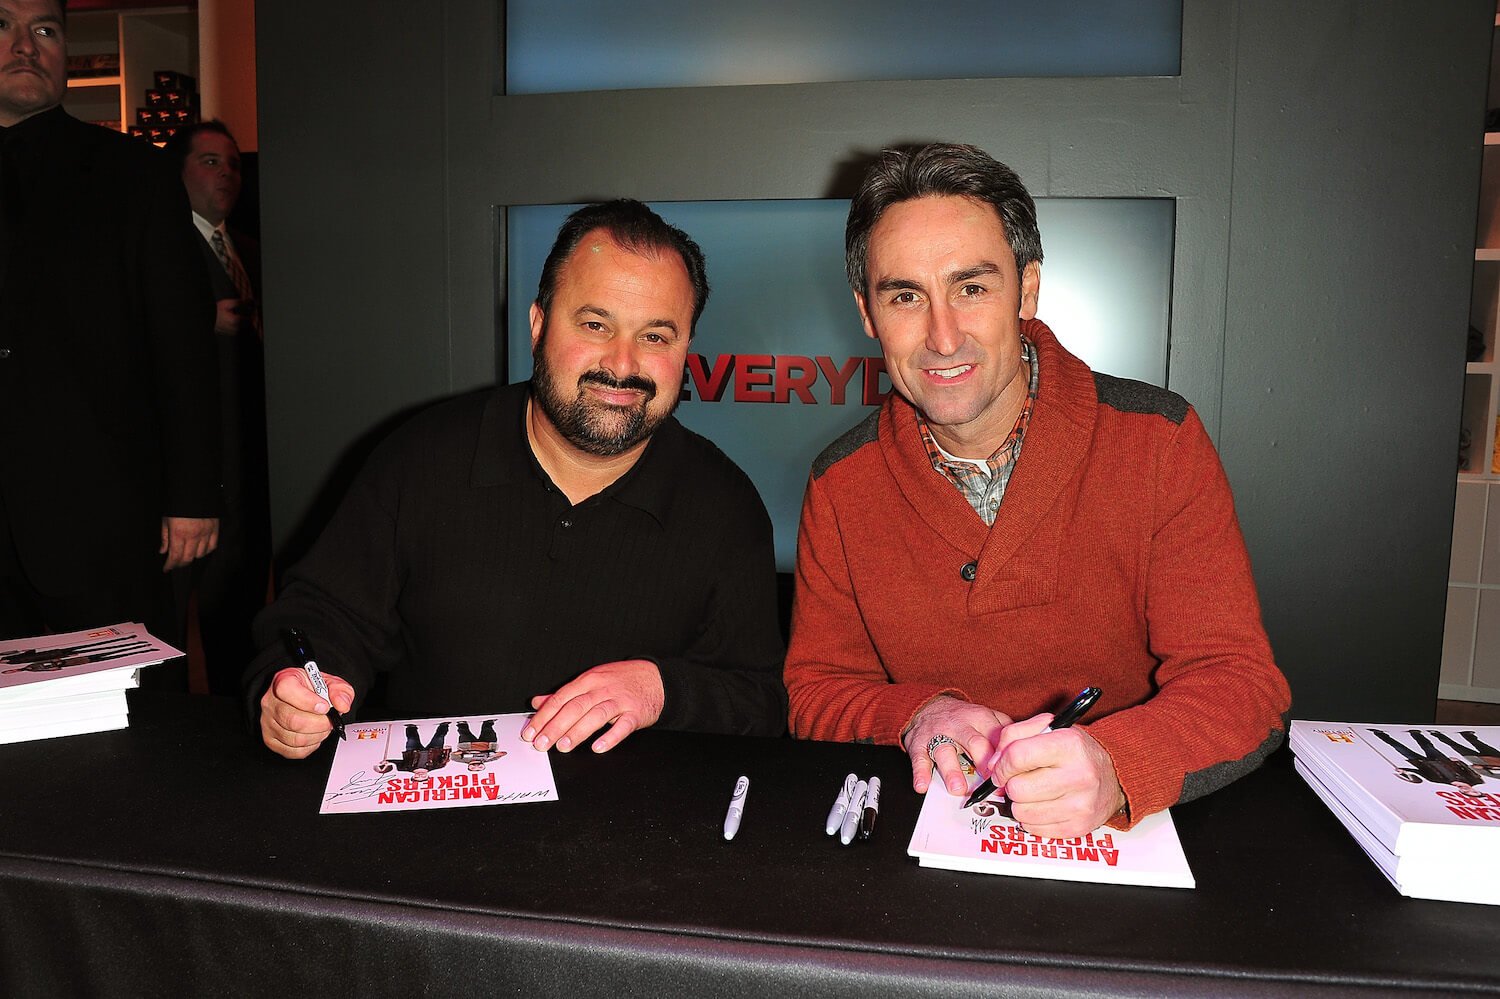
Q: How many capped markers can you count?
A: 4